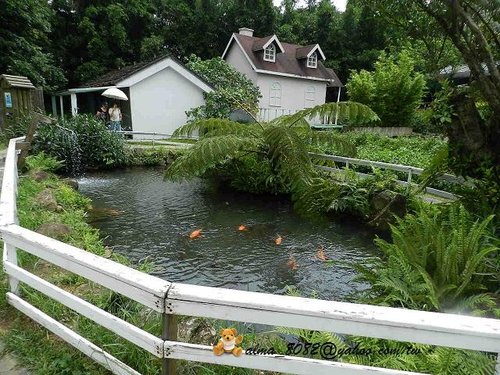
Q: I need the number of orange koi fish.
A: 5